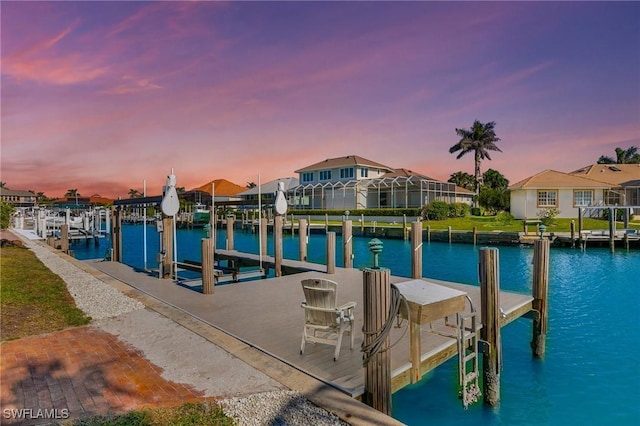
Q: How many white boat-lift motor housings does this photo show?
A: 2